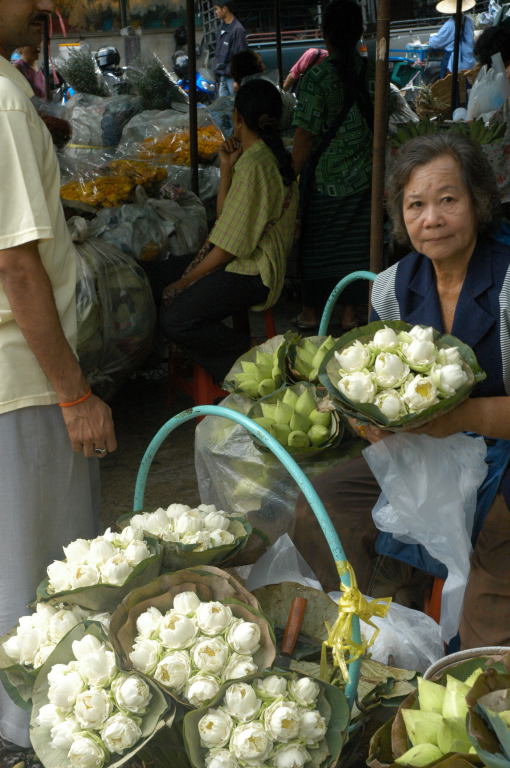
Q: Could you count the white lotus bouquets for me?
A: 7